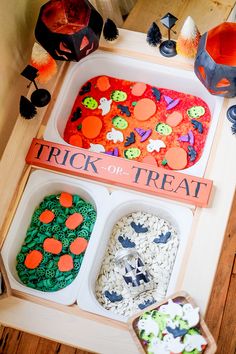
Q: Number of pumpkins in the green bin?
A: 7